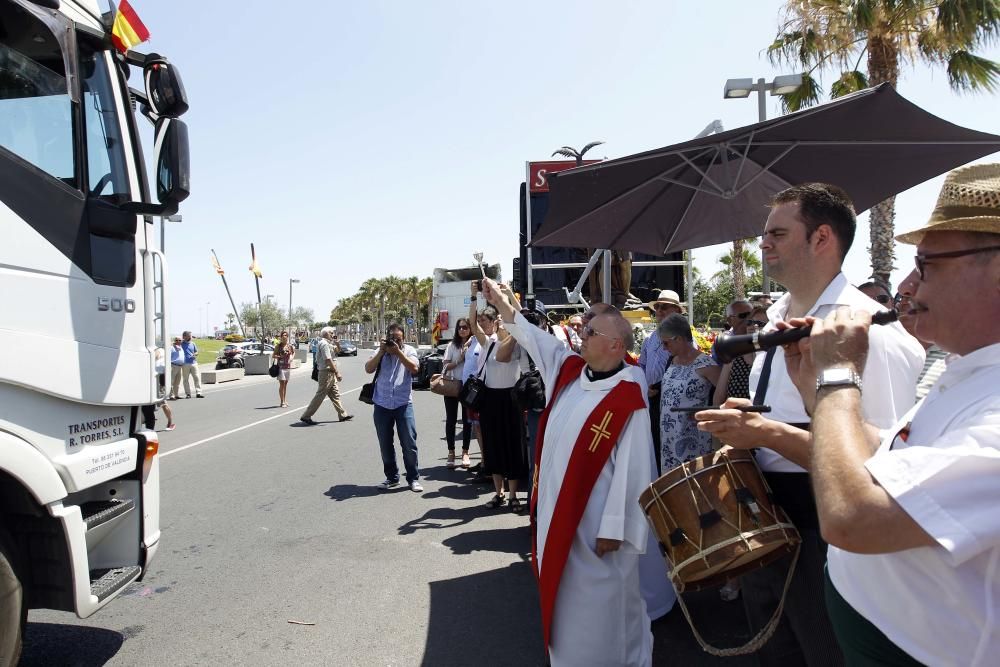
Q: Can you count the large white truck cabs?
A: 1